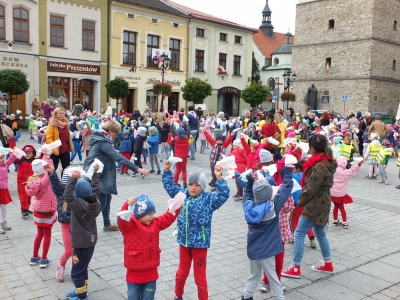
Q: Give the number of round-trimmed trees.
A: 4